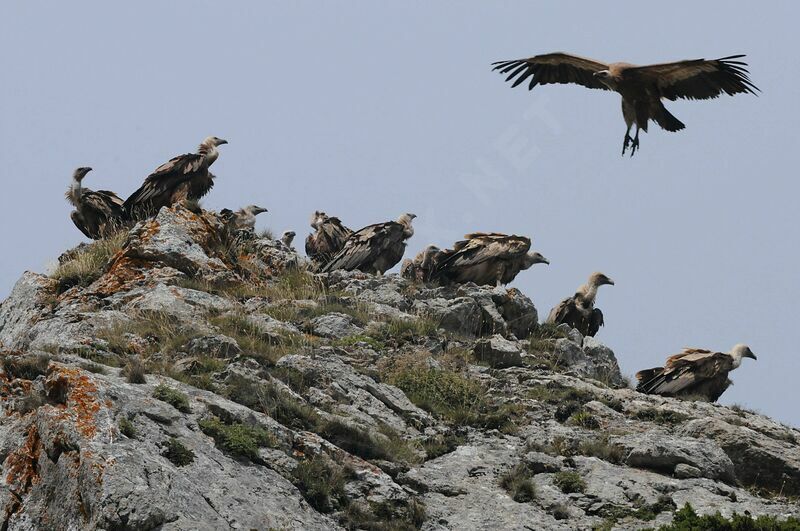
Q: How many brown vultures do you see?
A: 11